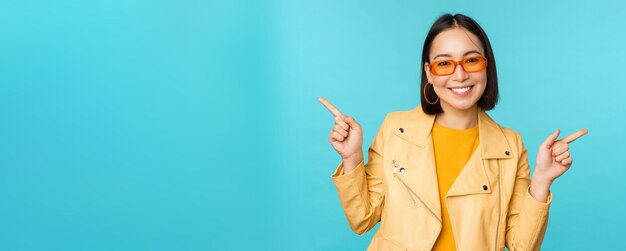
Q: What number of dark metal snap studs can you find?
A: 4